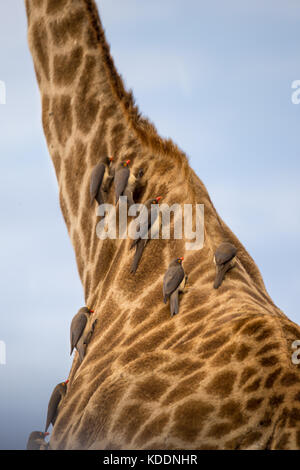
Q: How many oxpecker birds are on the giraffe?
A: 8